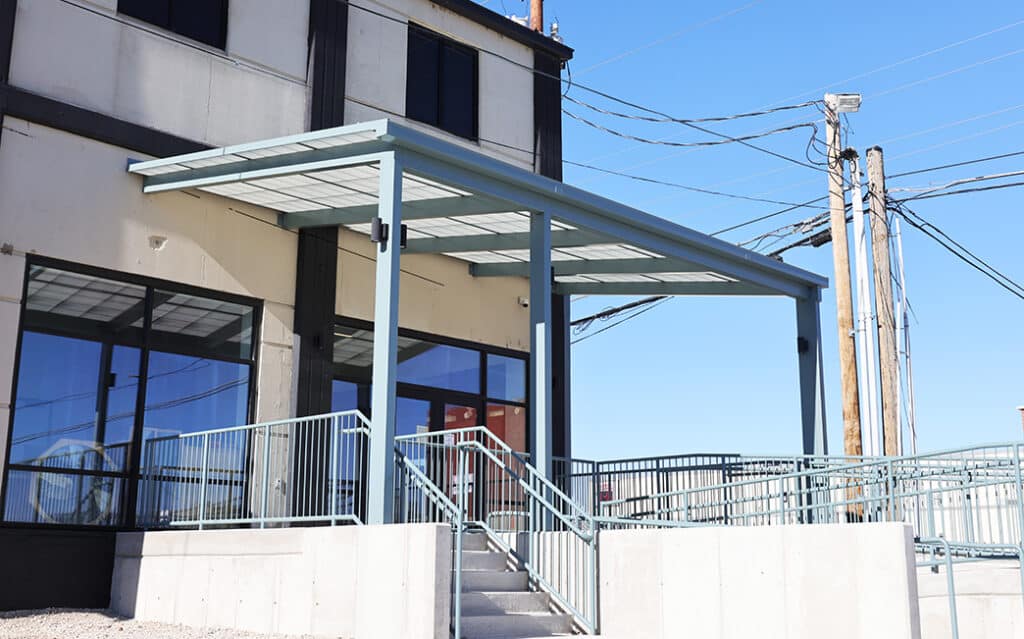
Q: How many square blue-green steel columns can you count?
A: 3